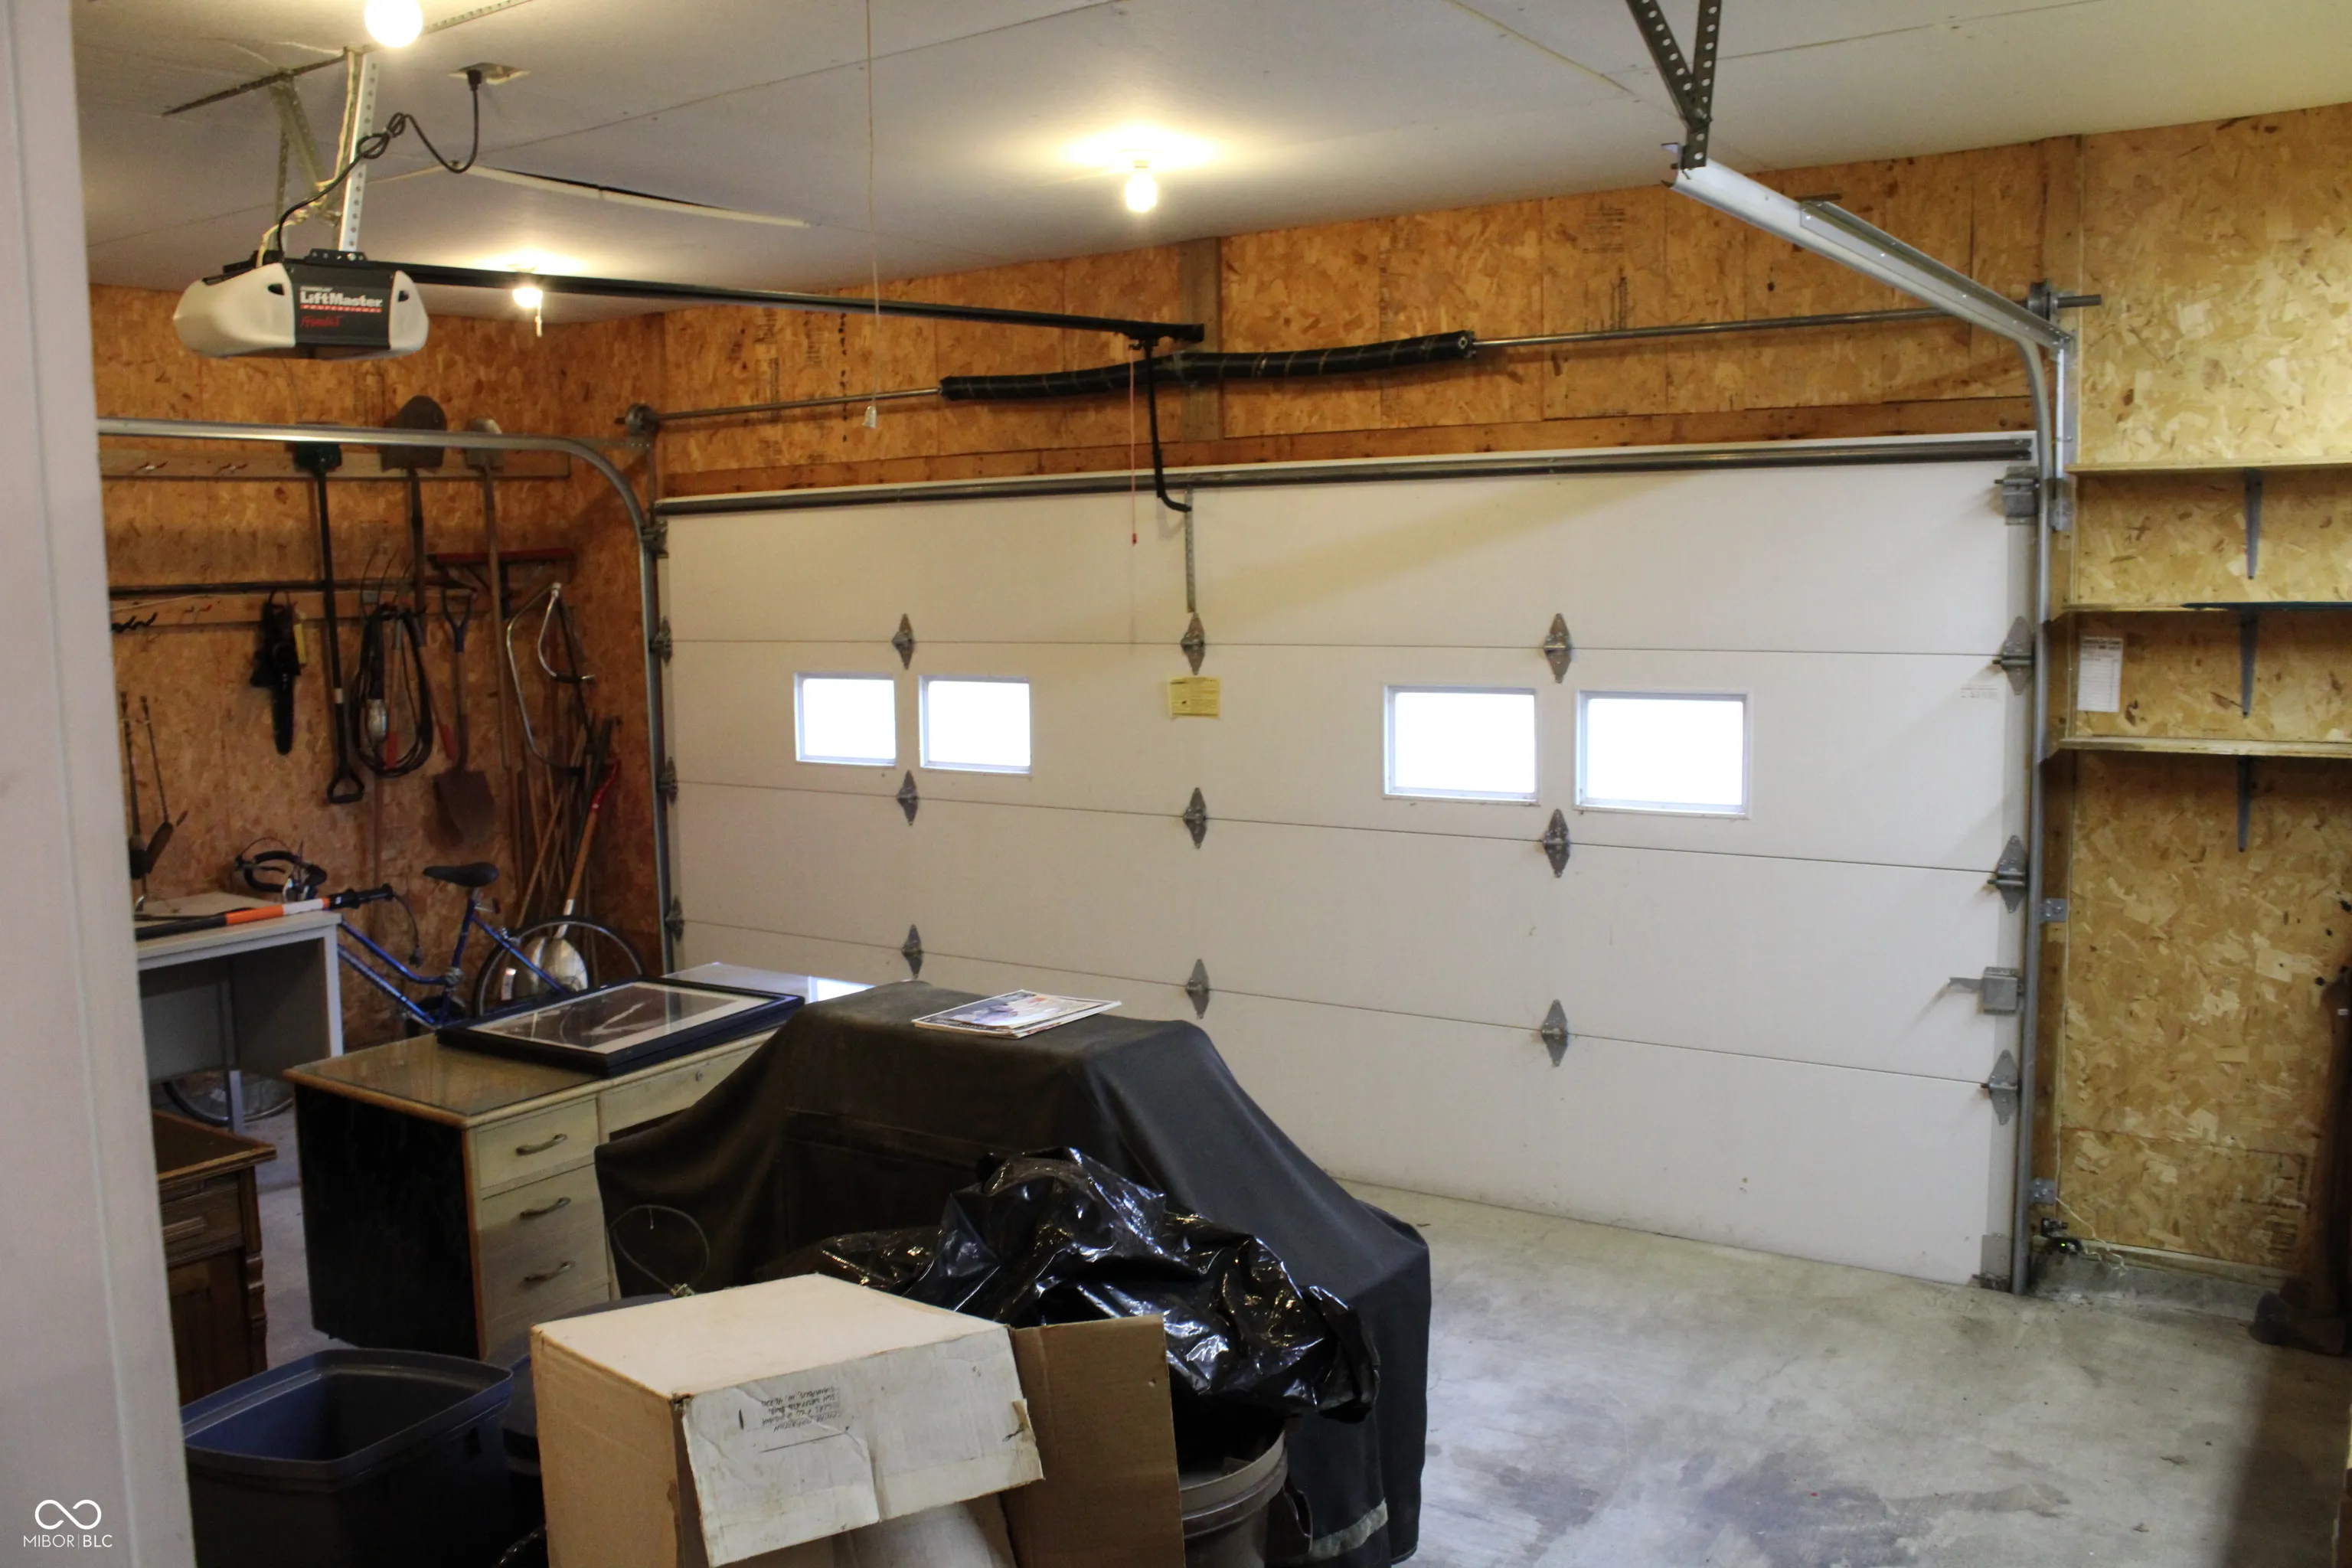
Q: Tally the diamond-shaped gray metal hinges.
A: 15